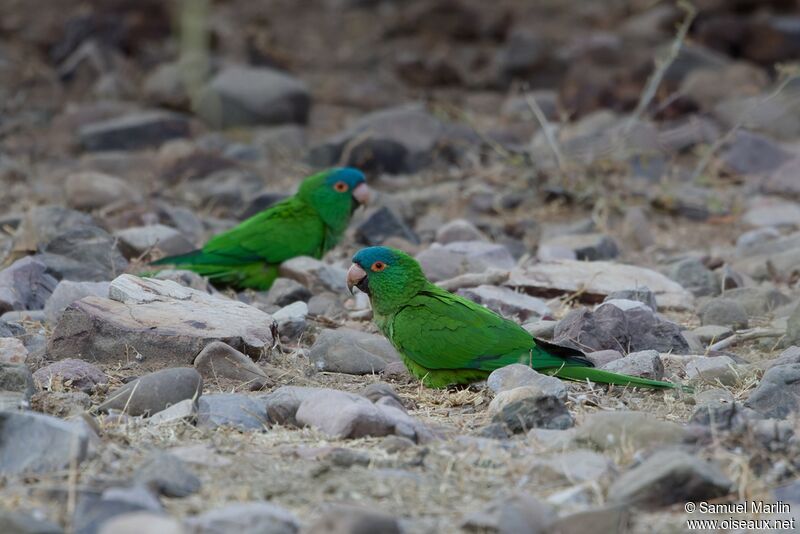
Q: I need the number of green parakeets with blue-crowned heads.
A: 2